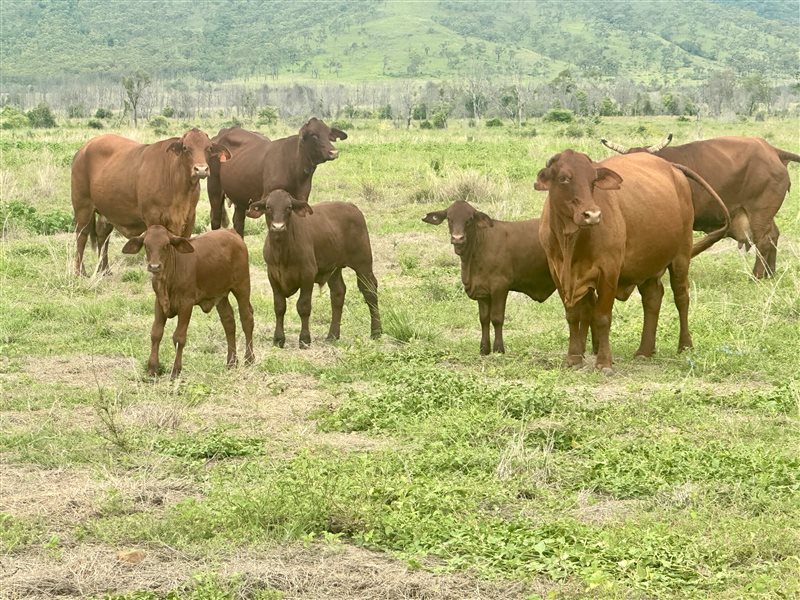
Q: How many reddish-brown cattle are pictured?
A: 7